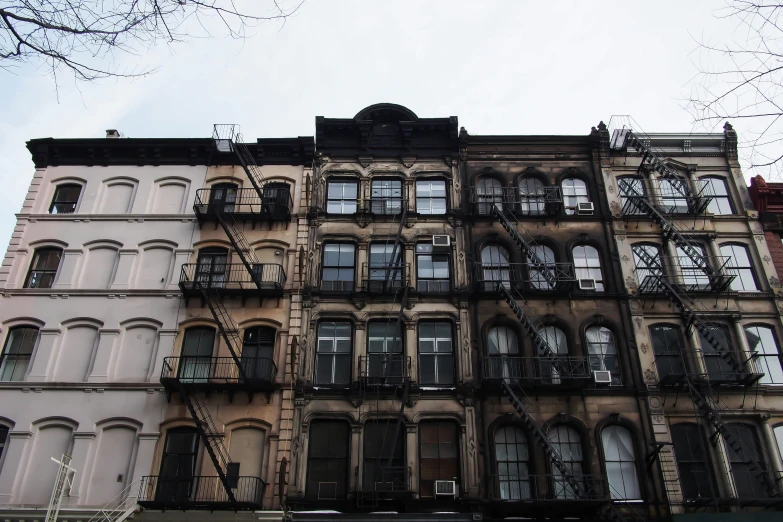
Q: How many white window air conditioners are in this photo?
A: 5